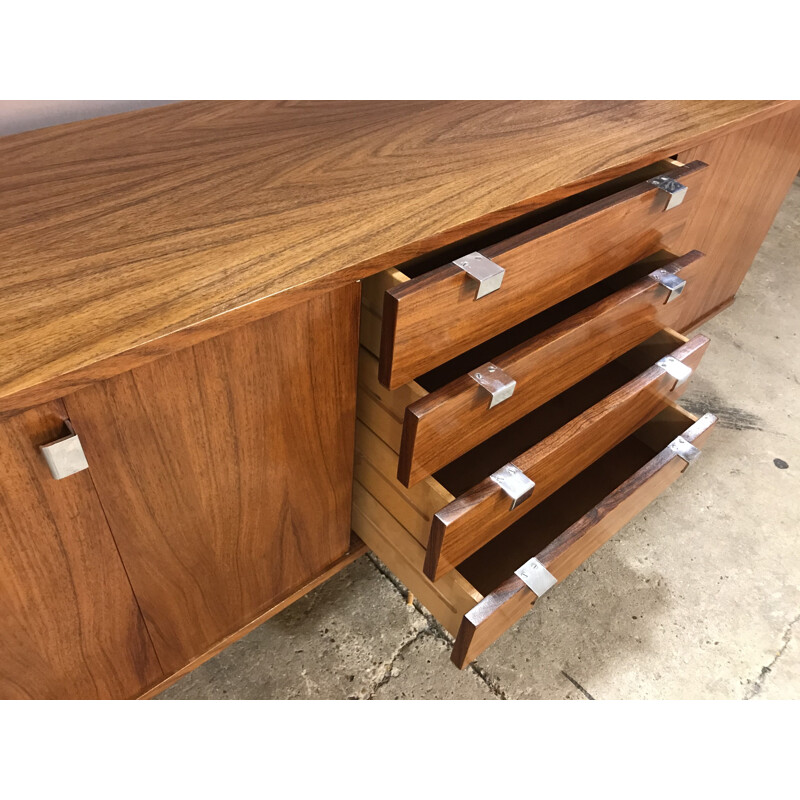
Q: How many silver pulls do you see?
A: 9